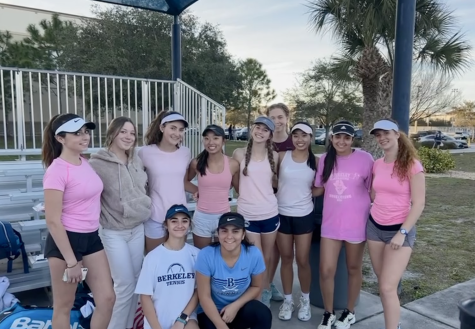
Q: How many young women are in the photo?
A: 11